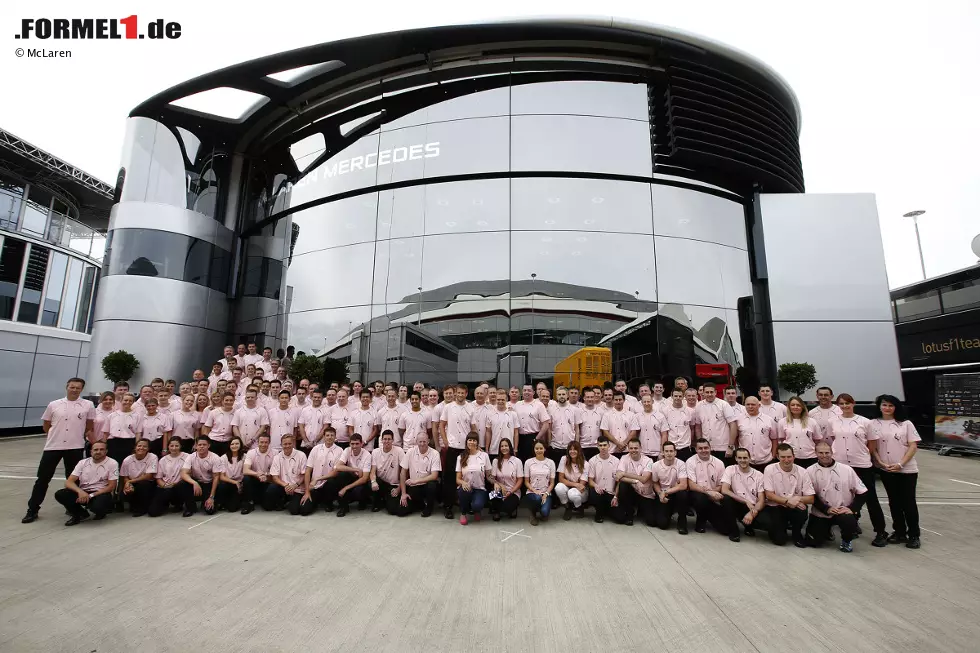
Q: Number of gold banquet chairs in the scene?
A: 0